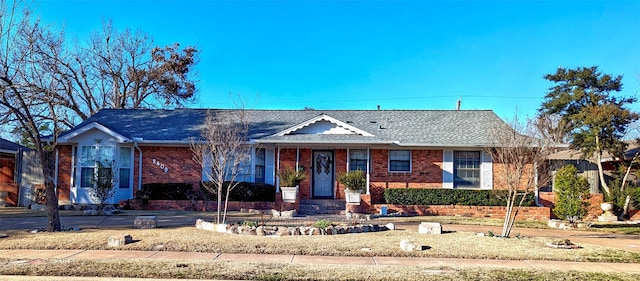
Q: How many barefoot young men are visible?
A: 0